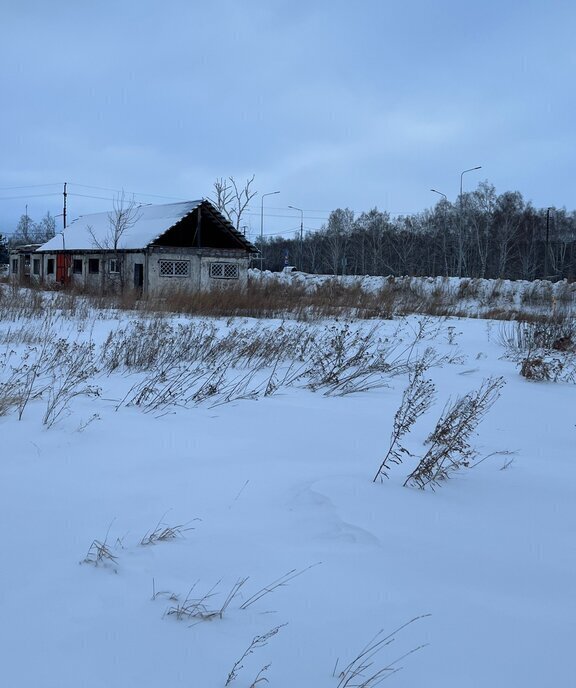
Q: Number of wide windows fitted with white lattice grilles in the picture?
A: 2